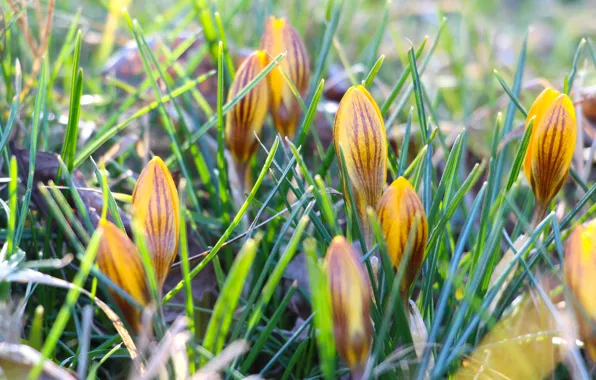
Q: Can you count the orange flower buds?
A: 9